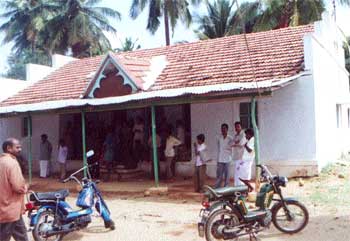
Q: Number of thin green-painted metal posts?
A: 4